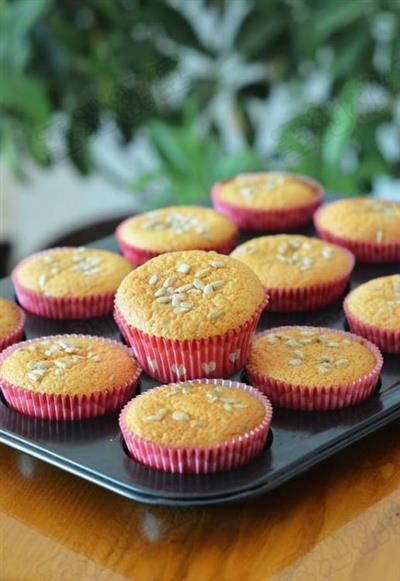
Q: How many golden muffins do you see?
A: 11